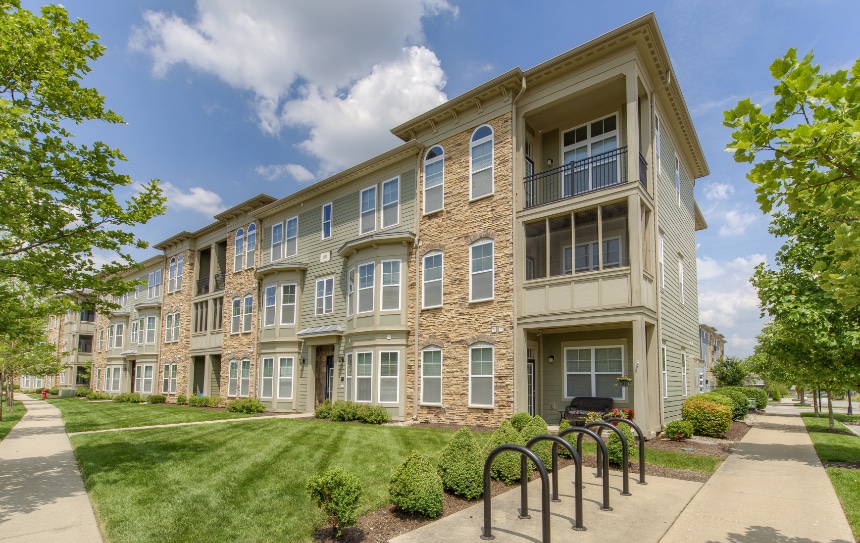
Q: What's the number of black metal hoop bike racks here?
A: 5